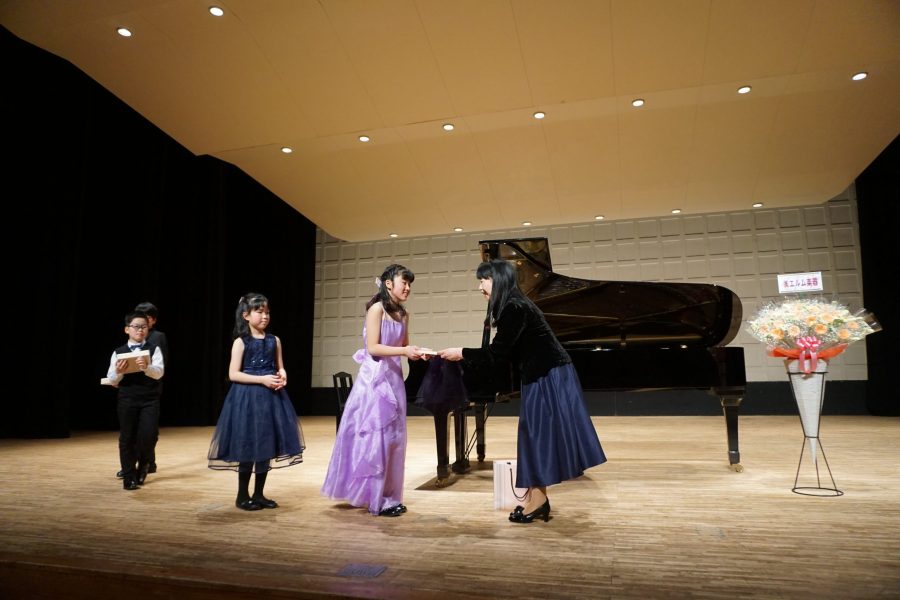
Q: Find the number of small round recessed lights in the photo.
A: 15